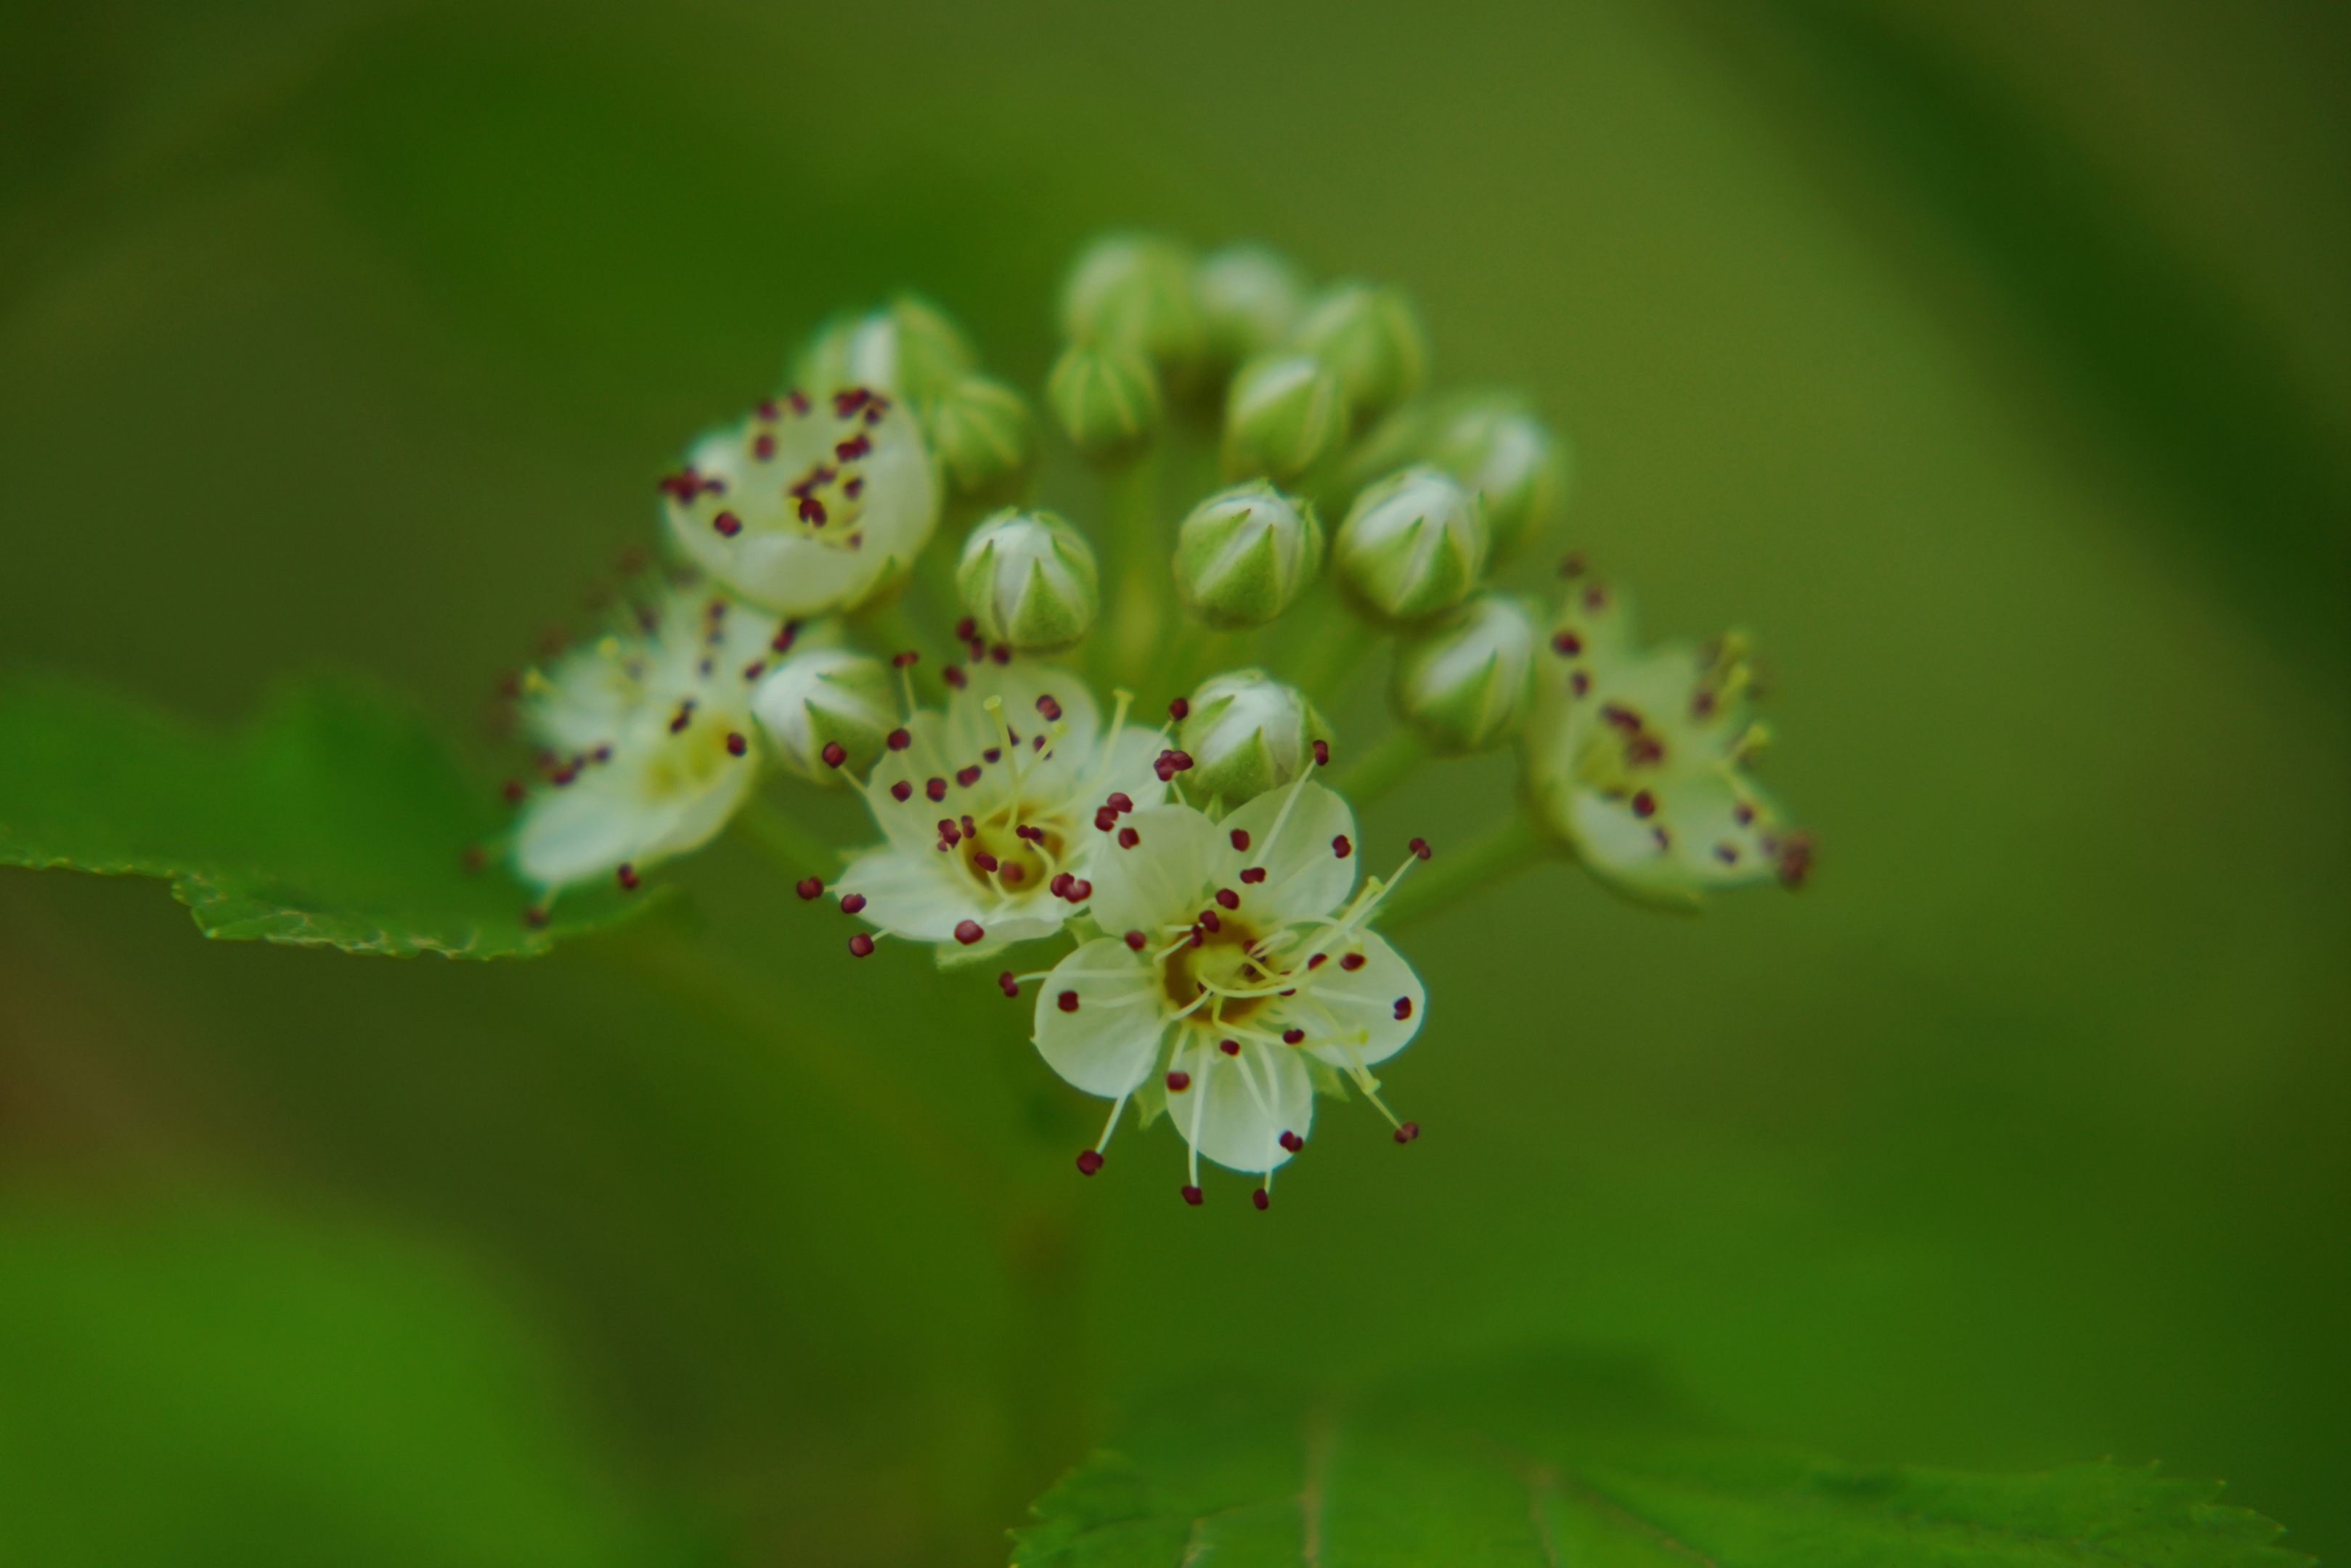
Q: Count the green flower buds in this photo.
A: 14